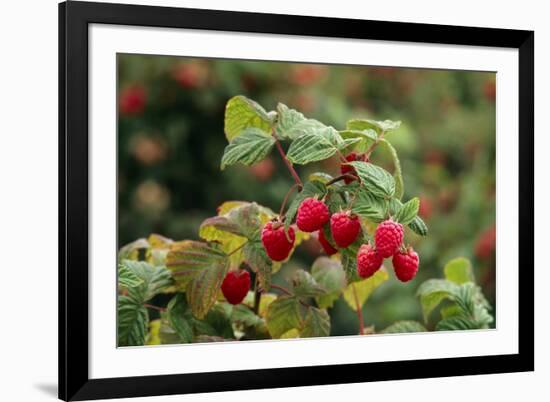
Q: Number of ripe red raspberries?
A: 9